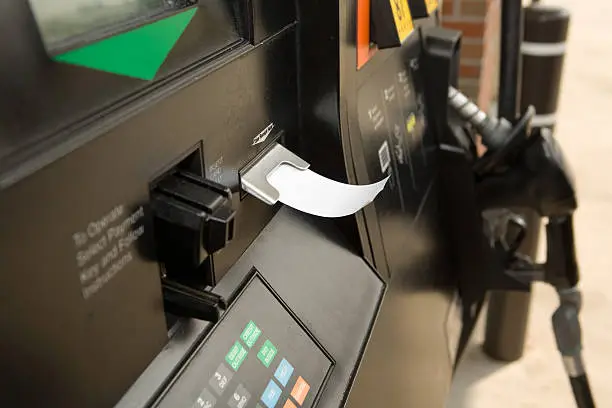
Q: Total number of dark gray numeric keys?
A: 3